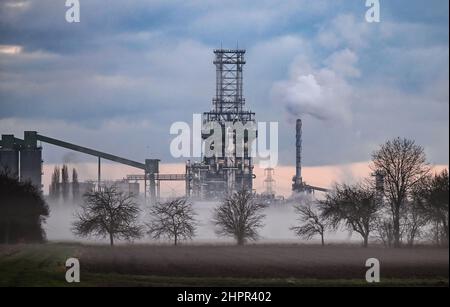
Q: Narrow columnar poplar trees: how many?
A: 3